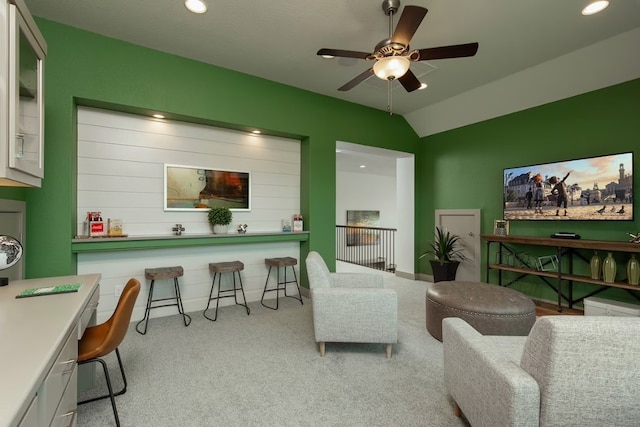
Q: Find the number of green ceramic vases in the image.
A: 3